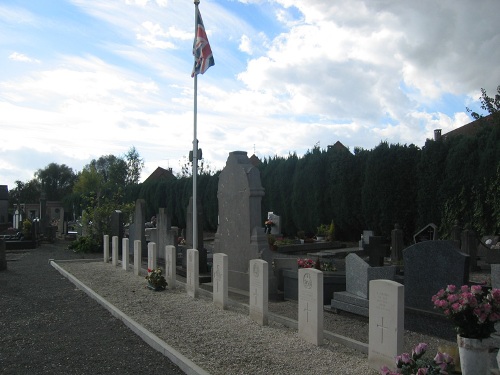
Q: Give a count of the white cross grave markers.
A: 11